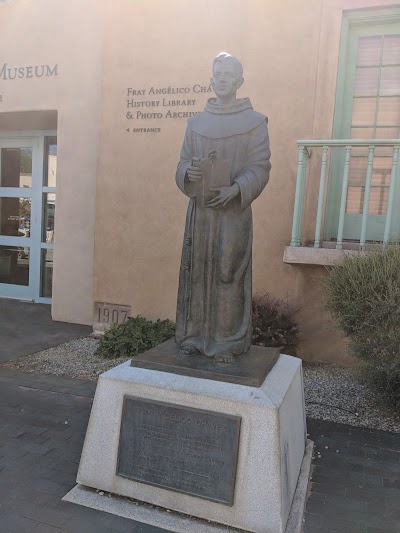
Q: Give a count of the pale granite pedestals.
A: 1